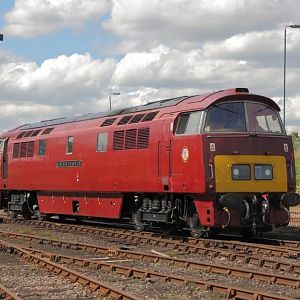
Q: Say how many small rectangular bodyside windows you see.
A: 3